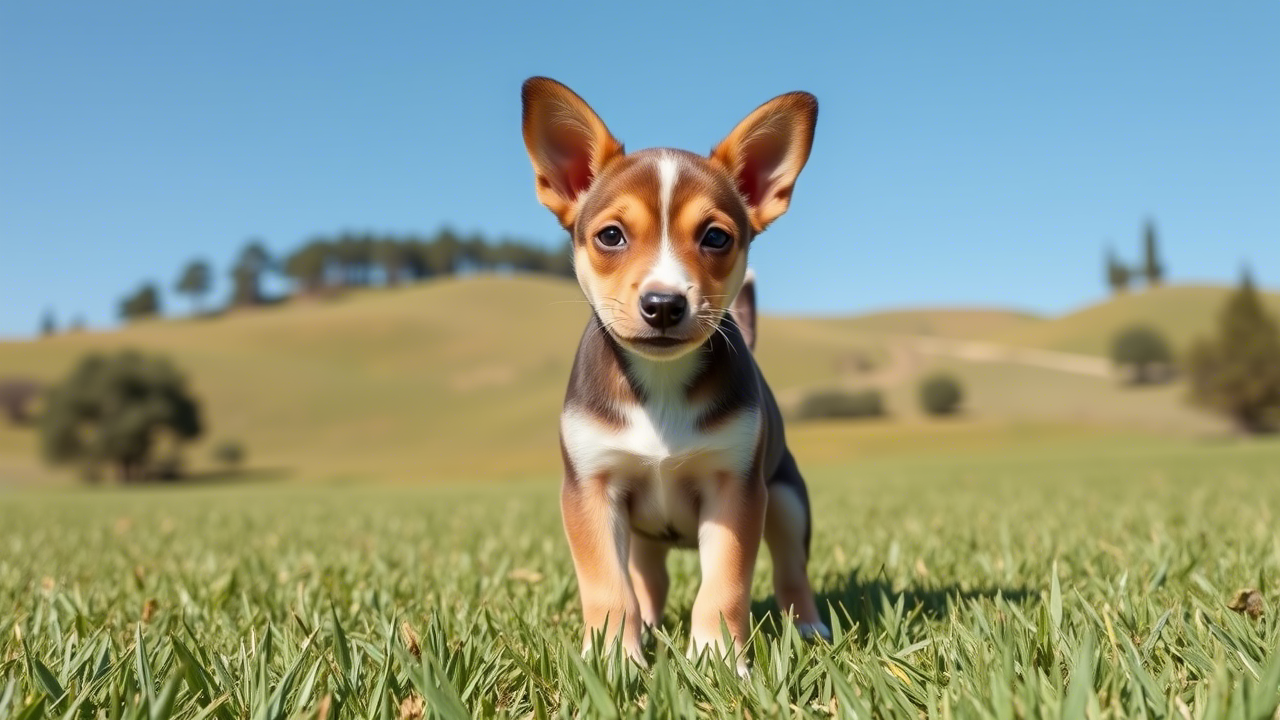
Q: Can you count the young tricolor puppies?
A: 1